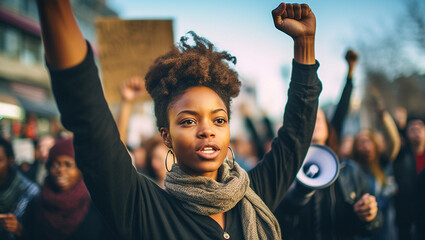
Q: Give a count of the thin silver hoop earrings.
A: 2